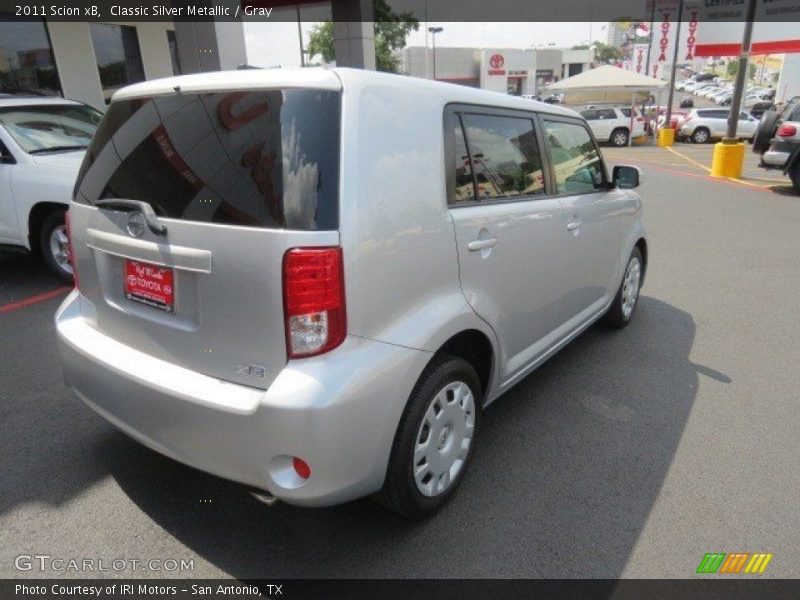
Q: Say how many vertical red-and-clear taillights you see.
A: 1